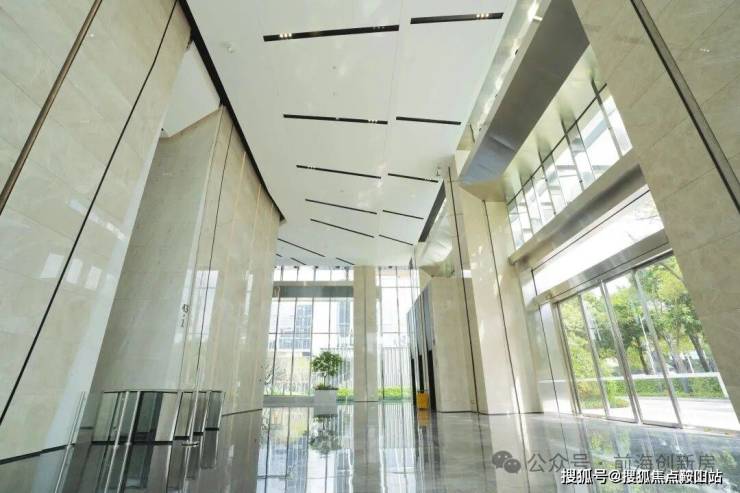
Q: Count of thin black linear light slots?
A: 14